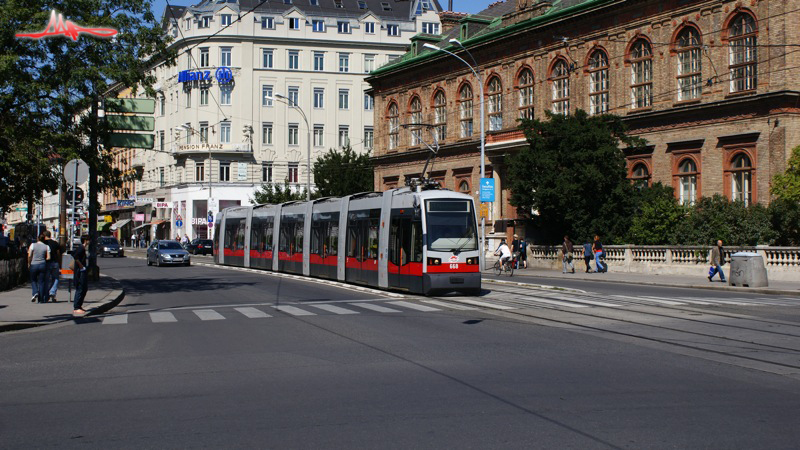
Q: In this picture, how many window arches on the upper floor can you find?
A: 11